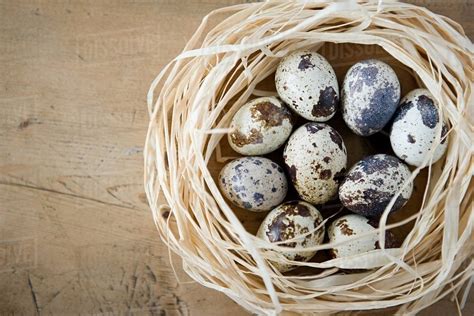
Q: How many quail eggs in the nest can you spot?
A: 9